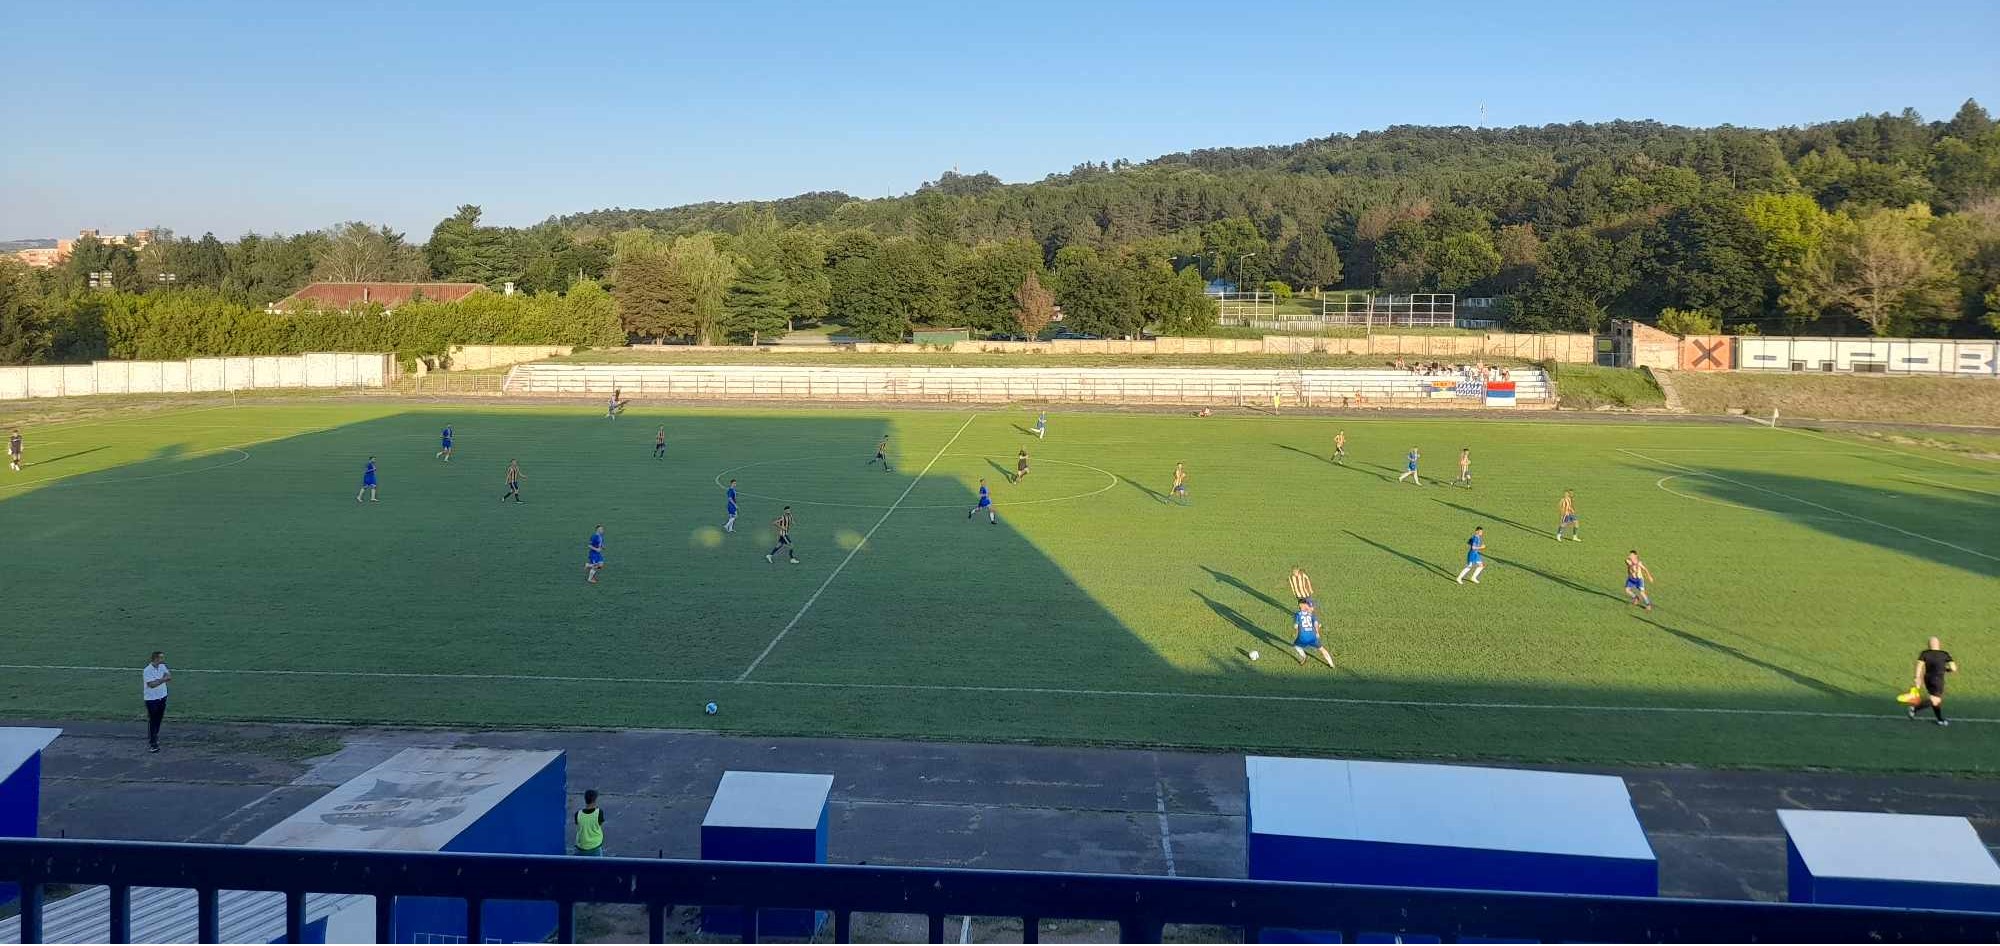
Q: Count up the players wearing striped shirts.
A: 10